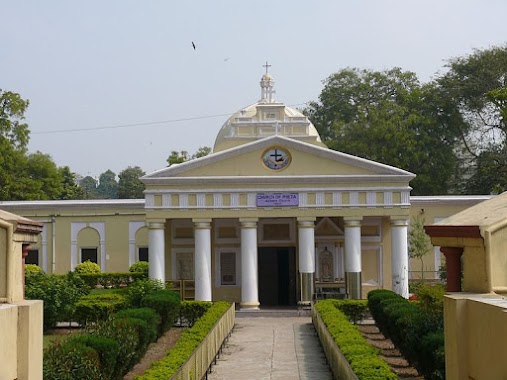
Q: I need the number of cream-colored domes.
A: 1